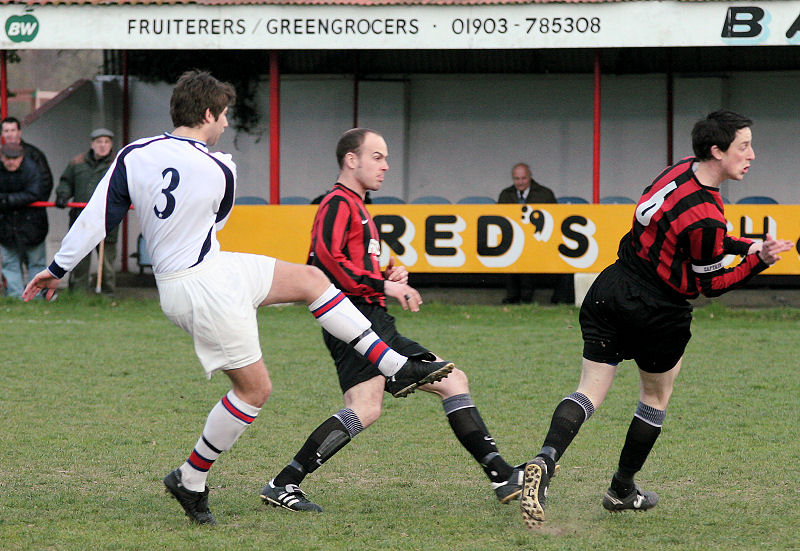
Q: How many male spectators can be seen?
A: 4